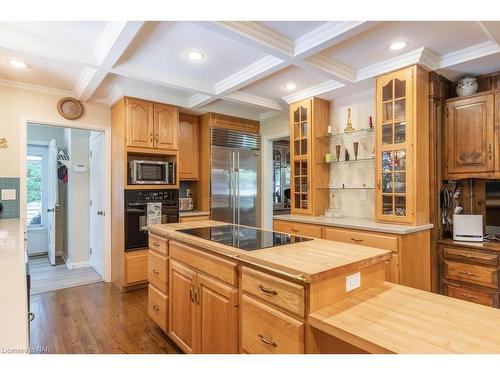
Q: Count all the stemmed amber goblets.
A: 2